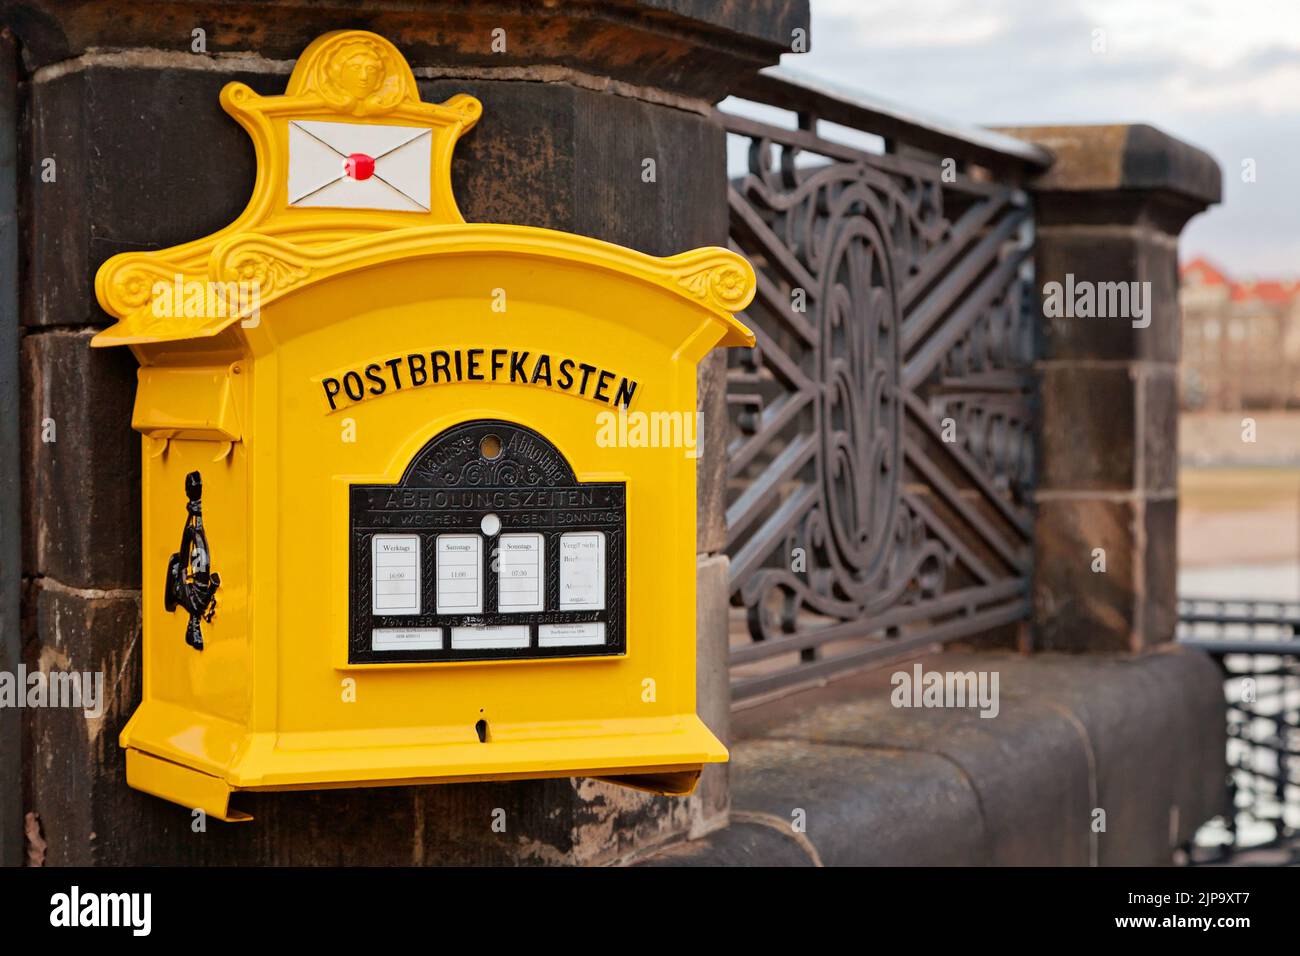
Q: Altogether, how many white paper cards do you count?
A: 7